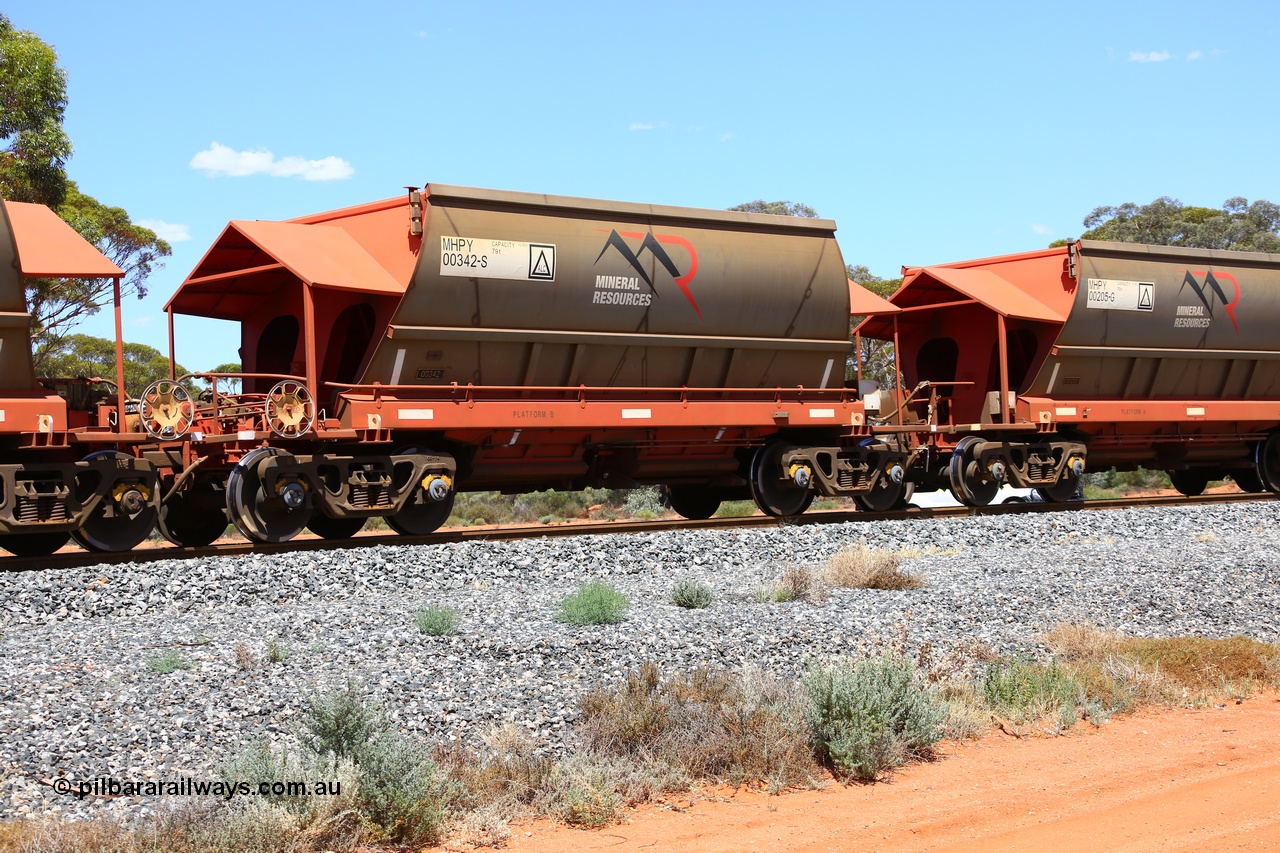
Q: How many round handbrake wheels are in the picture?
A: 2